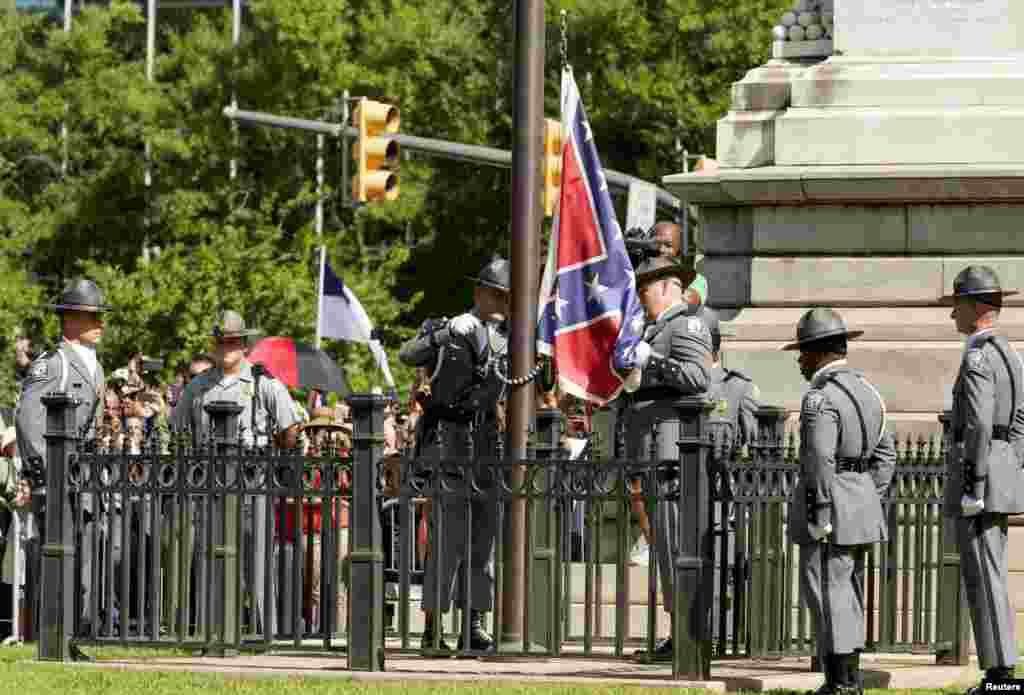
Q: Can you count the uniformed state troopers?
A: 7